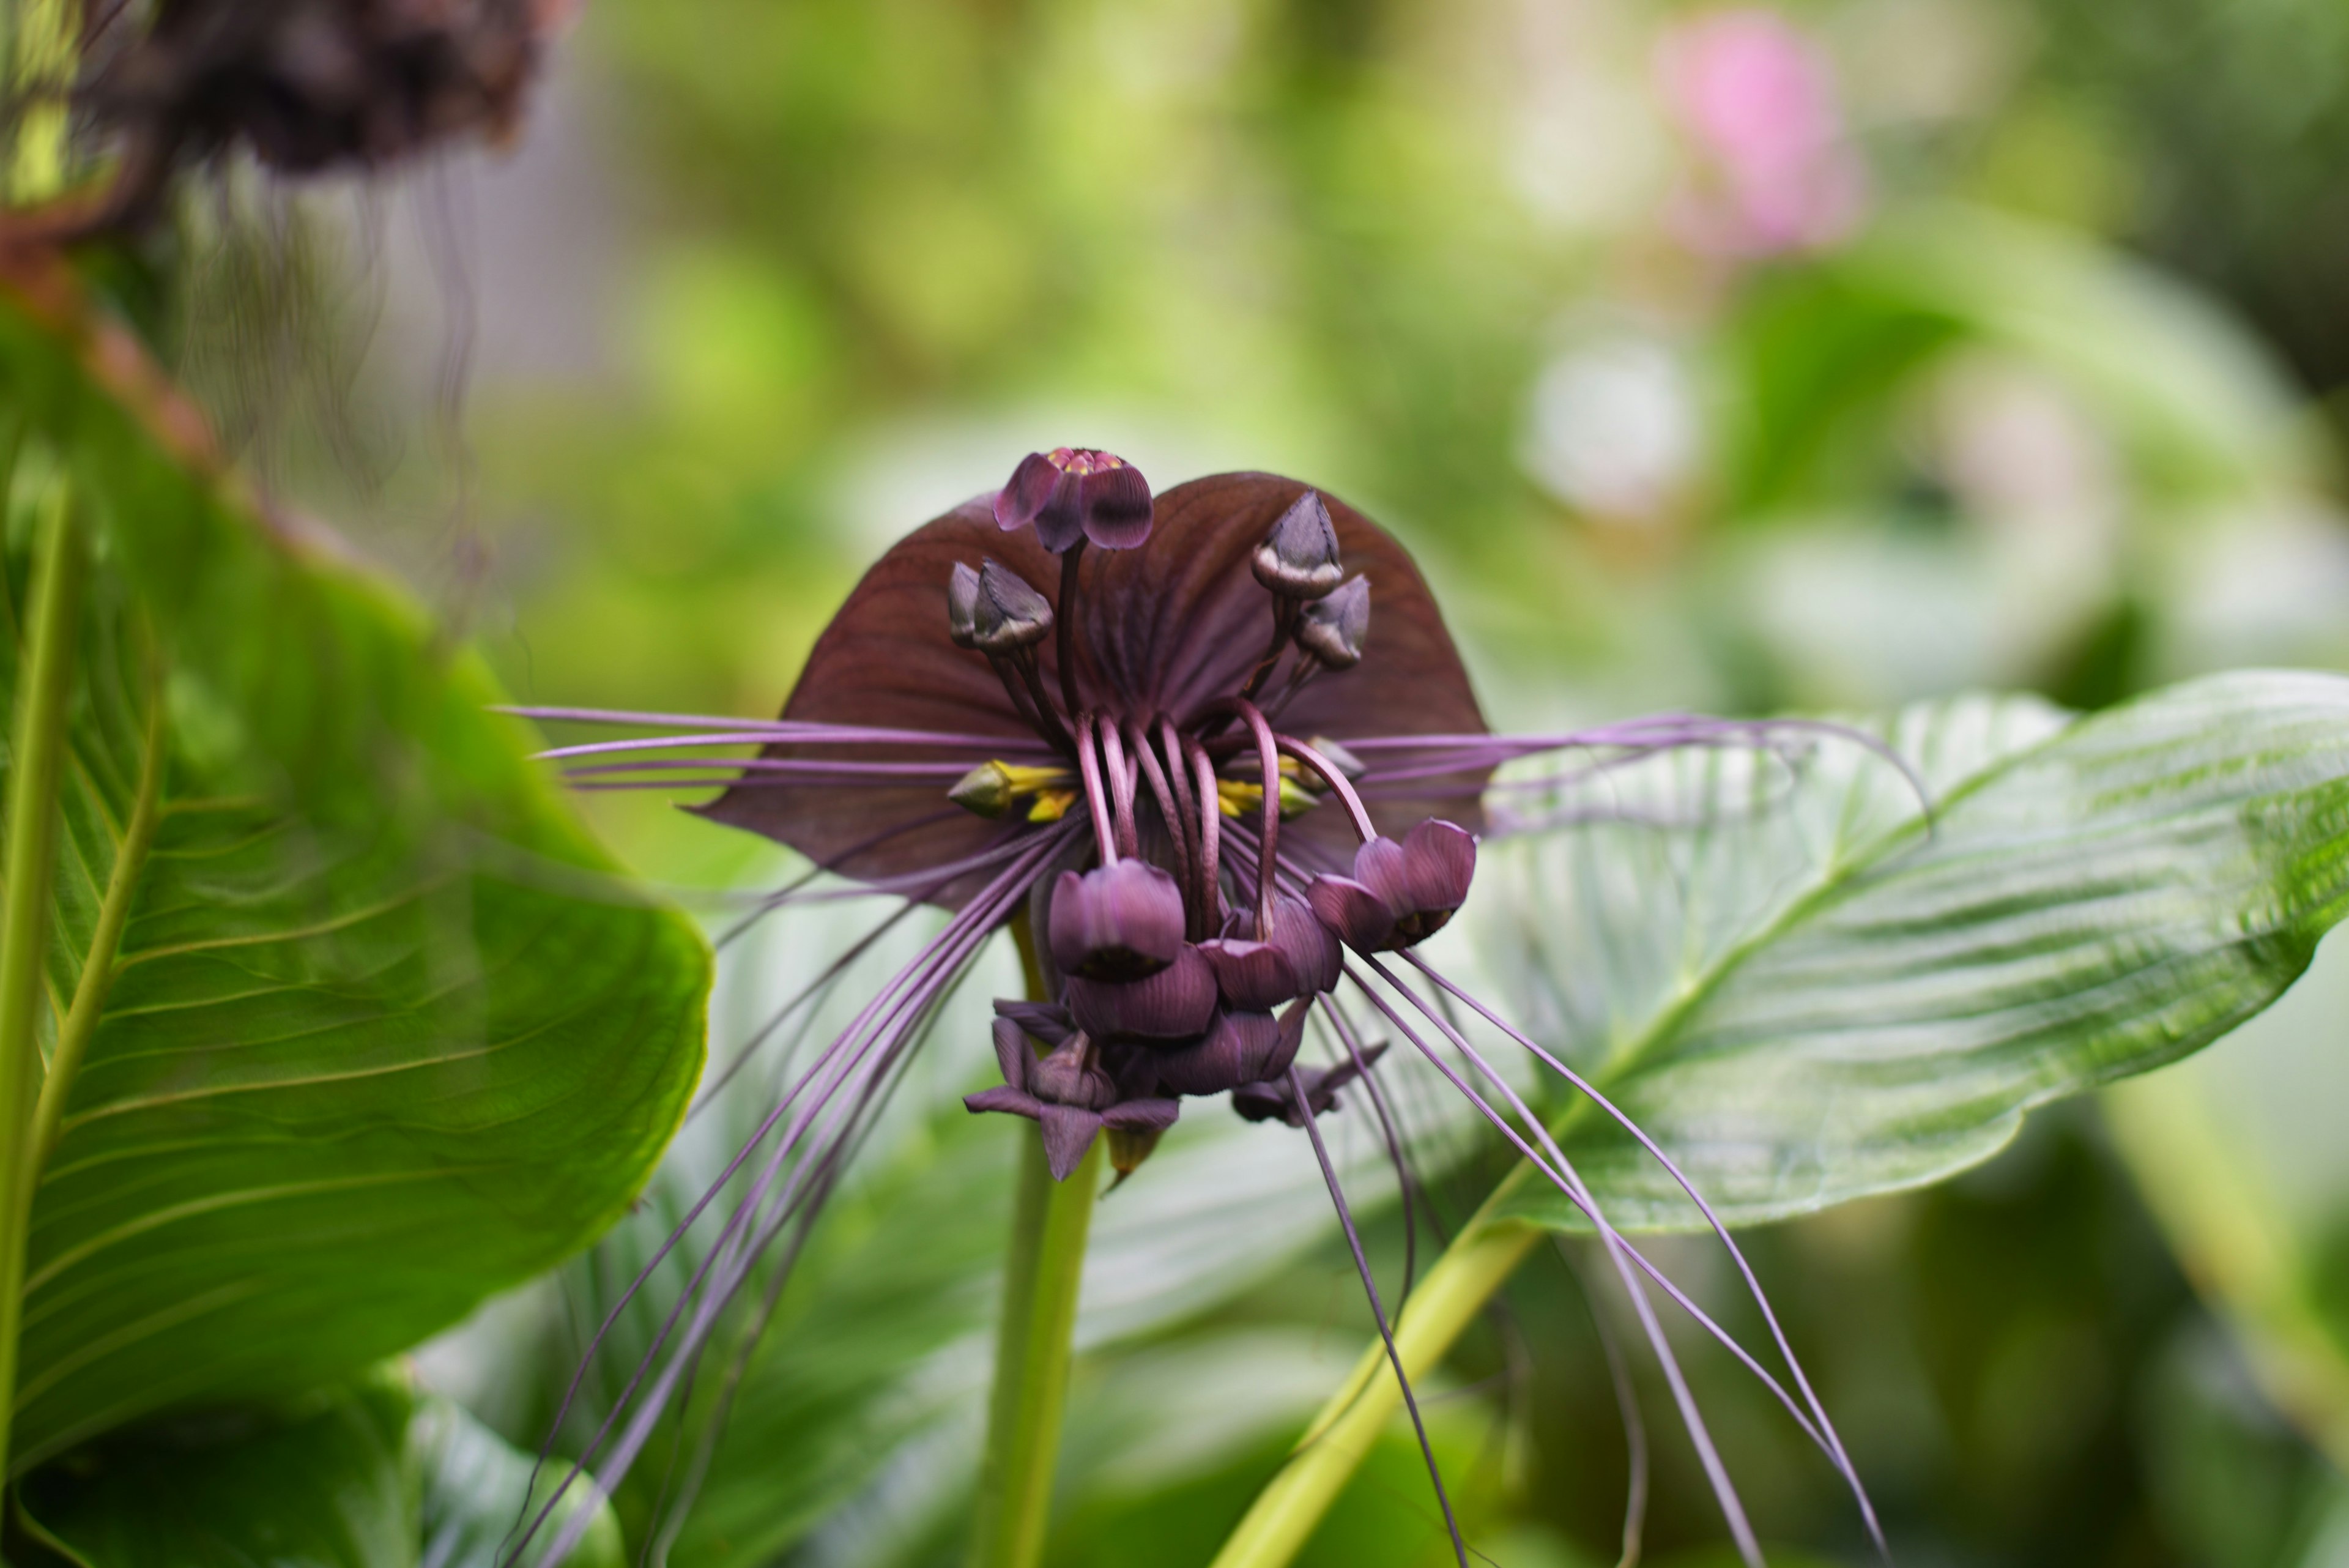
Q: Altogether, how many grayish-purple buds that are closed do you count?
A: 4